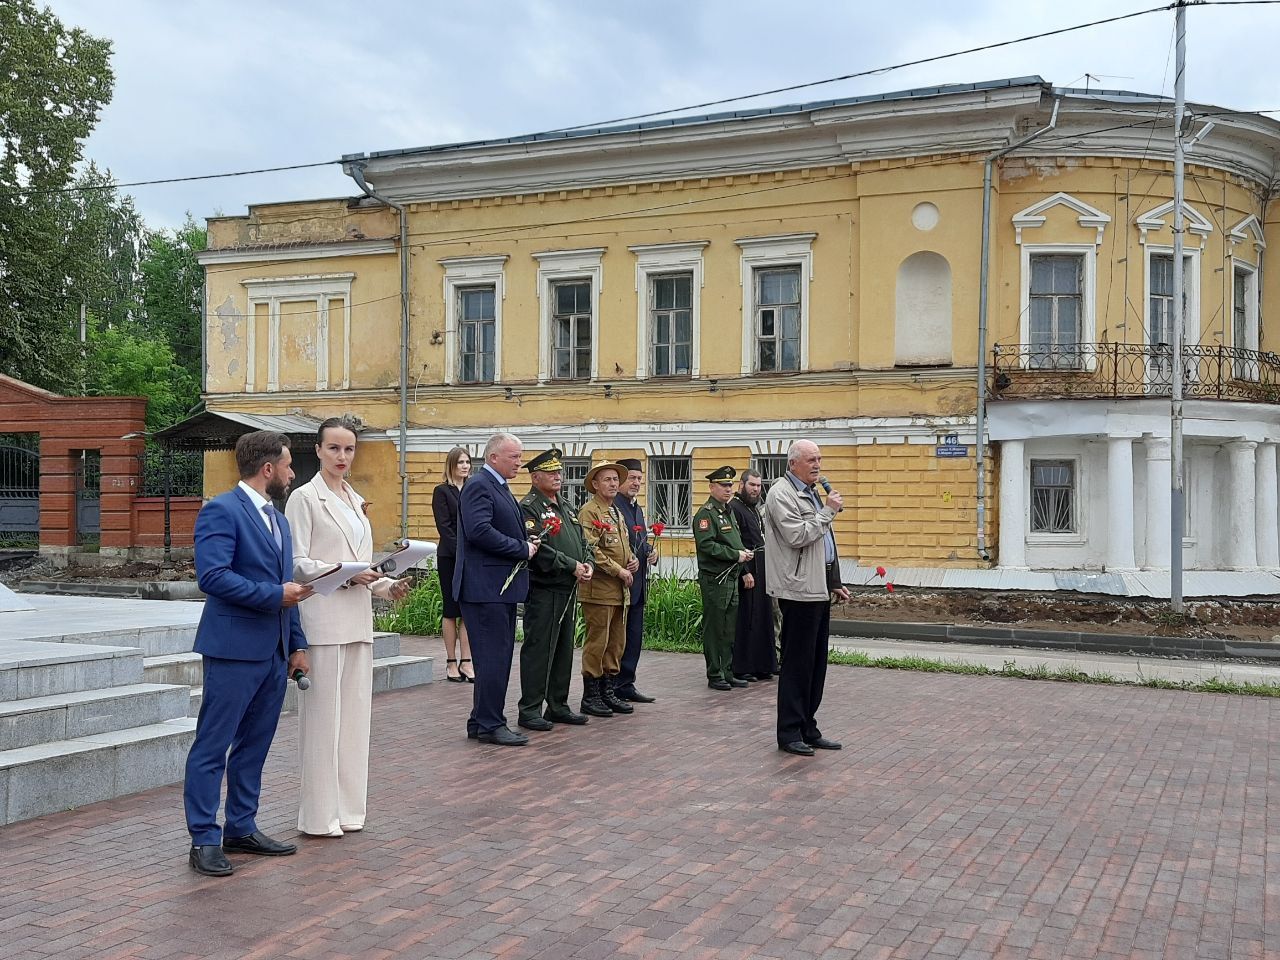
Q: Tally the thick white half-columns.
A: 5